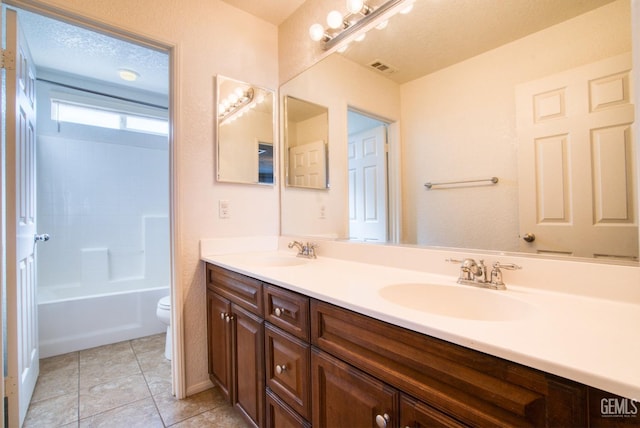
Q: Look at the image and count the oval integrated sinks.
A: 2